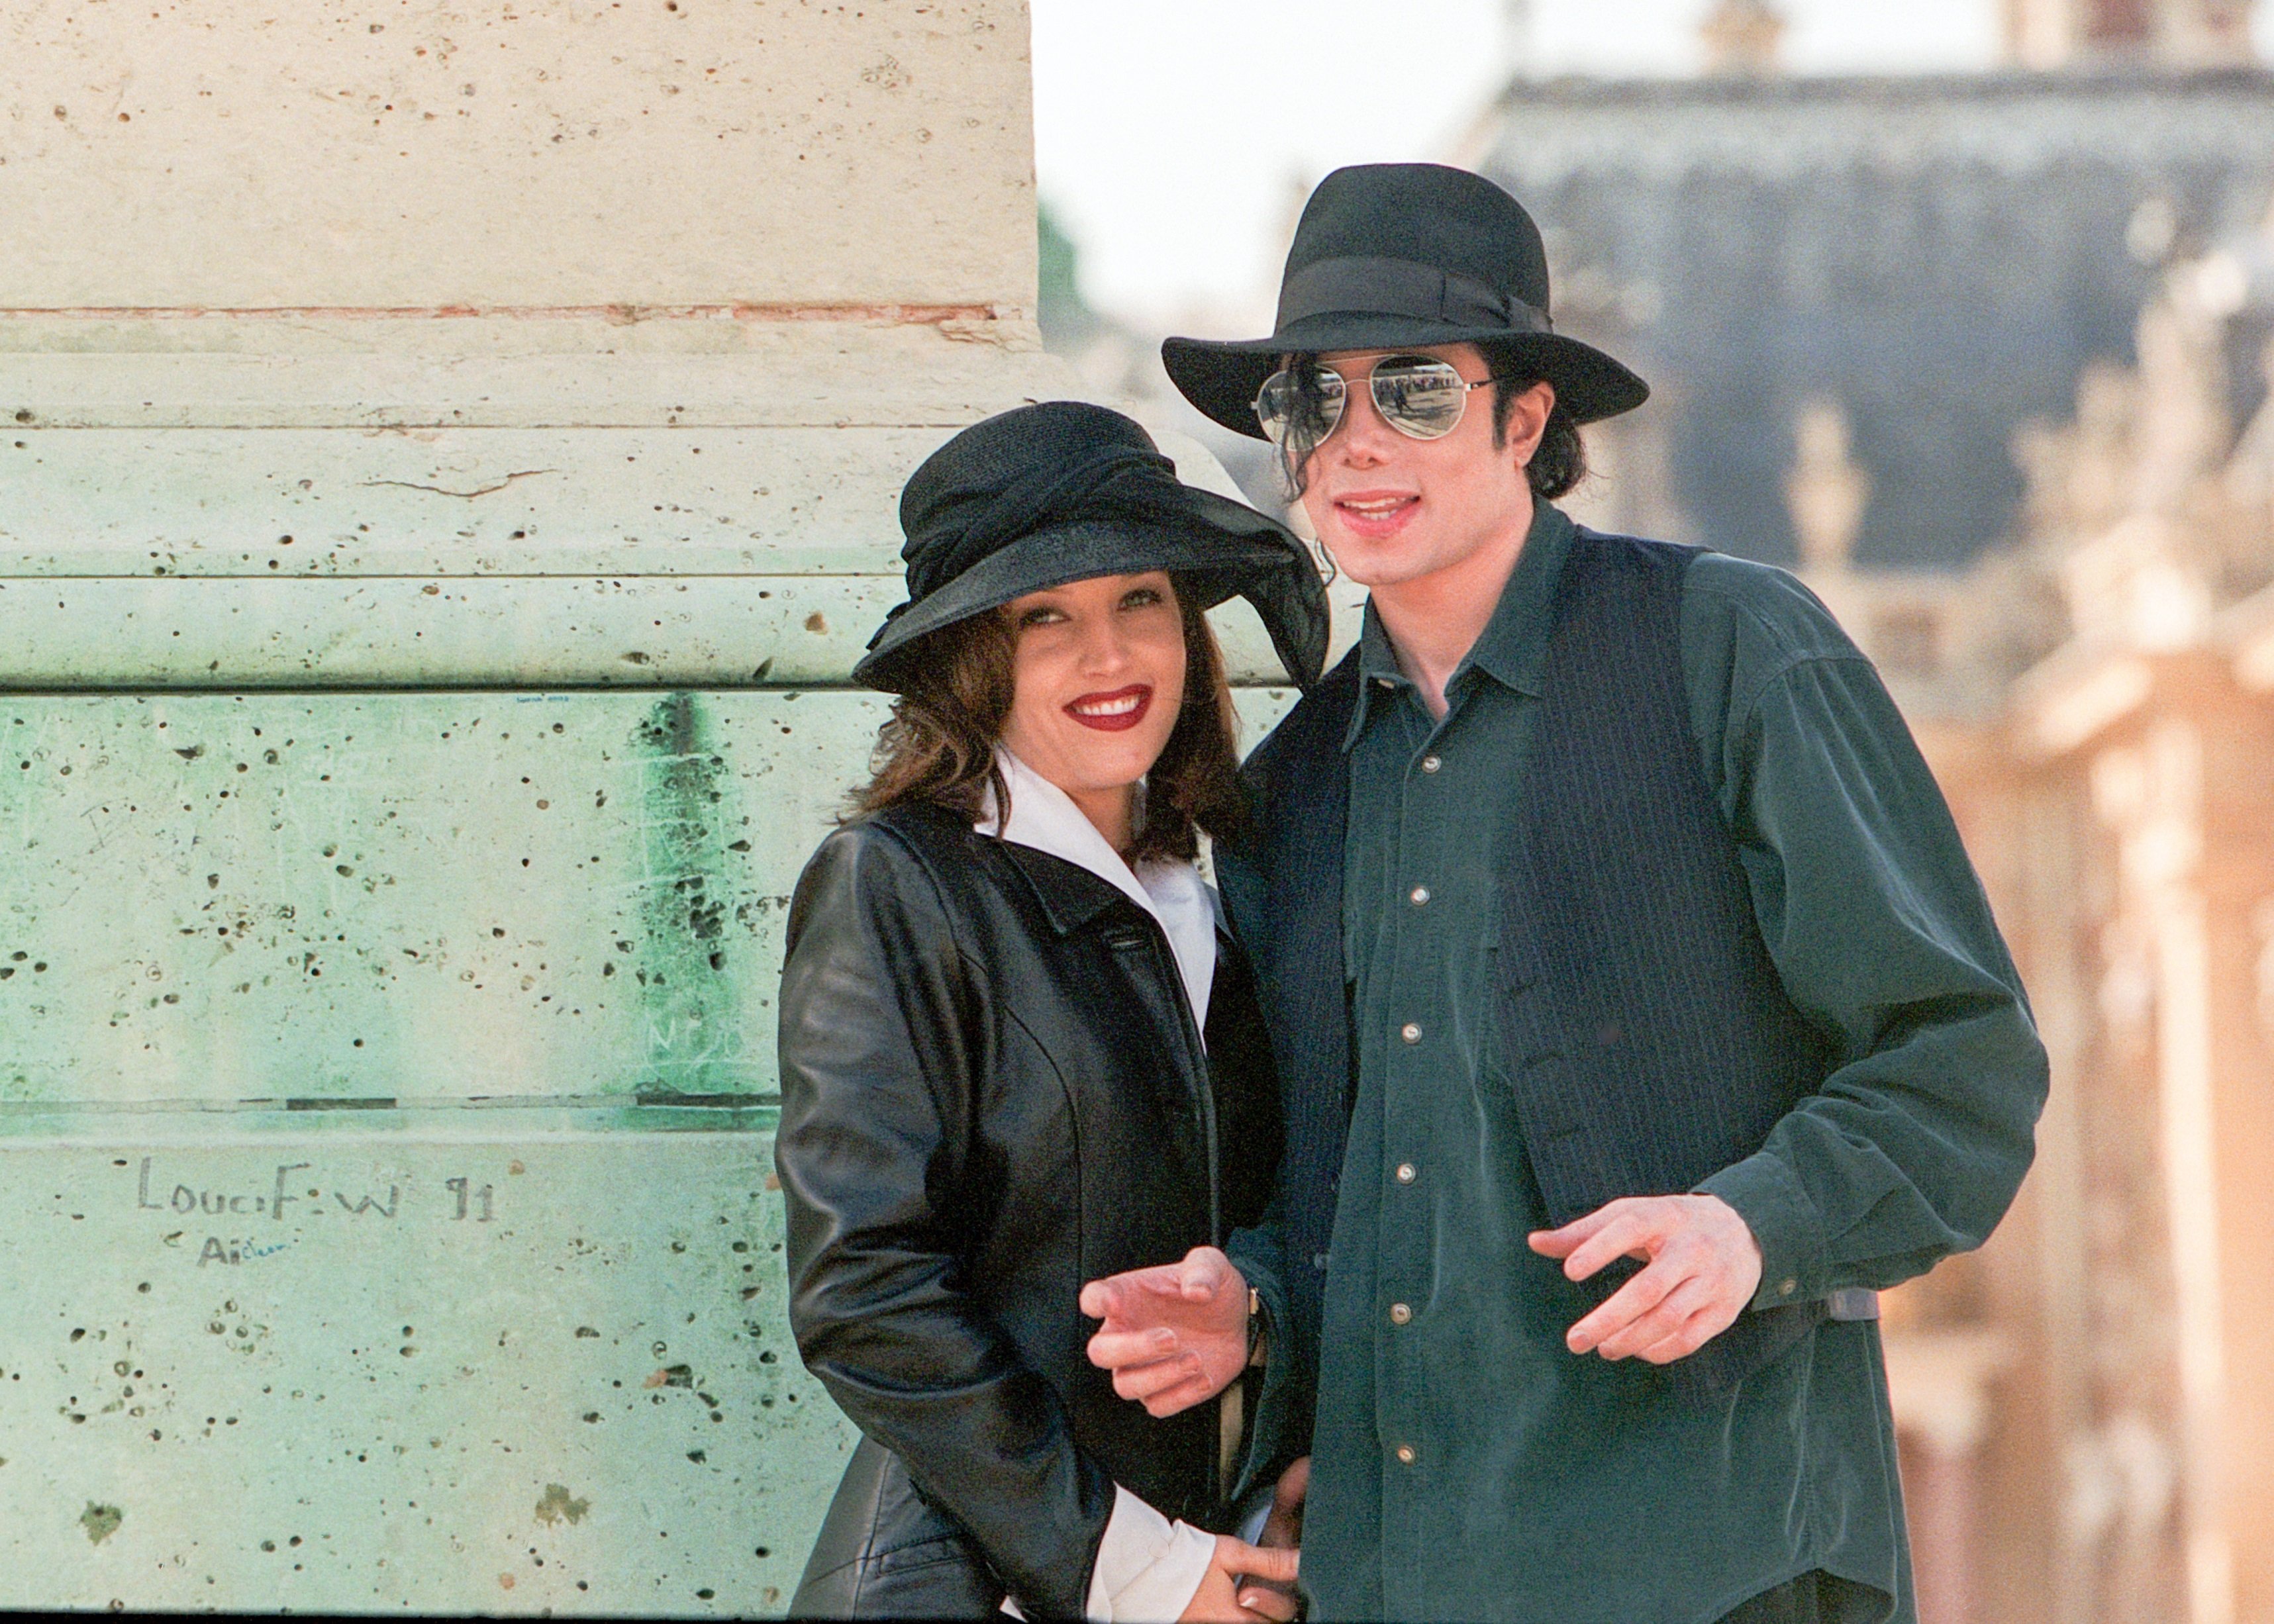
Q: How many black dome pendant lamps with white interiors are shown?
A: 0